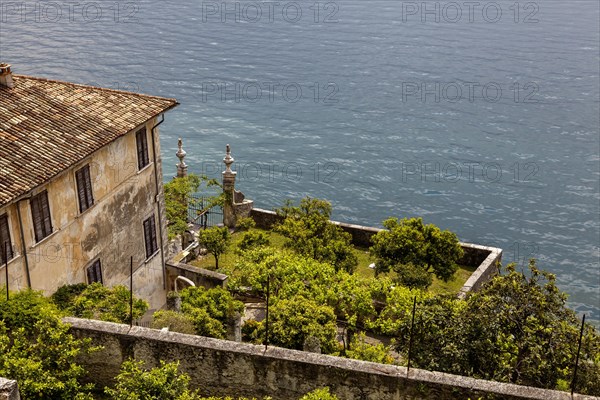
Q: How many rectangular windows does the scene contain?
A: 6